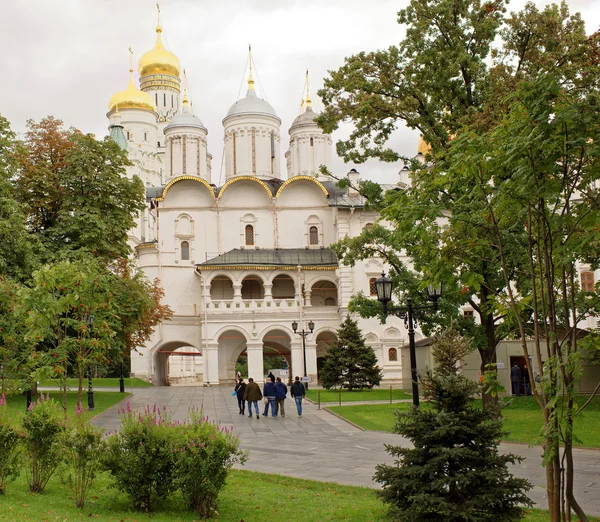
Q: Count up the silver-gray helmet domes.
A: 3